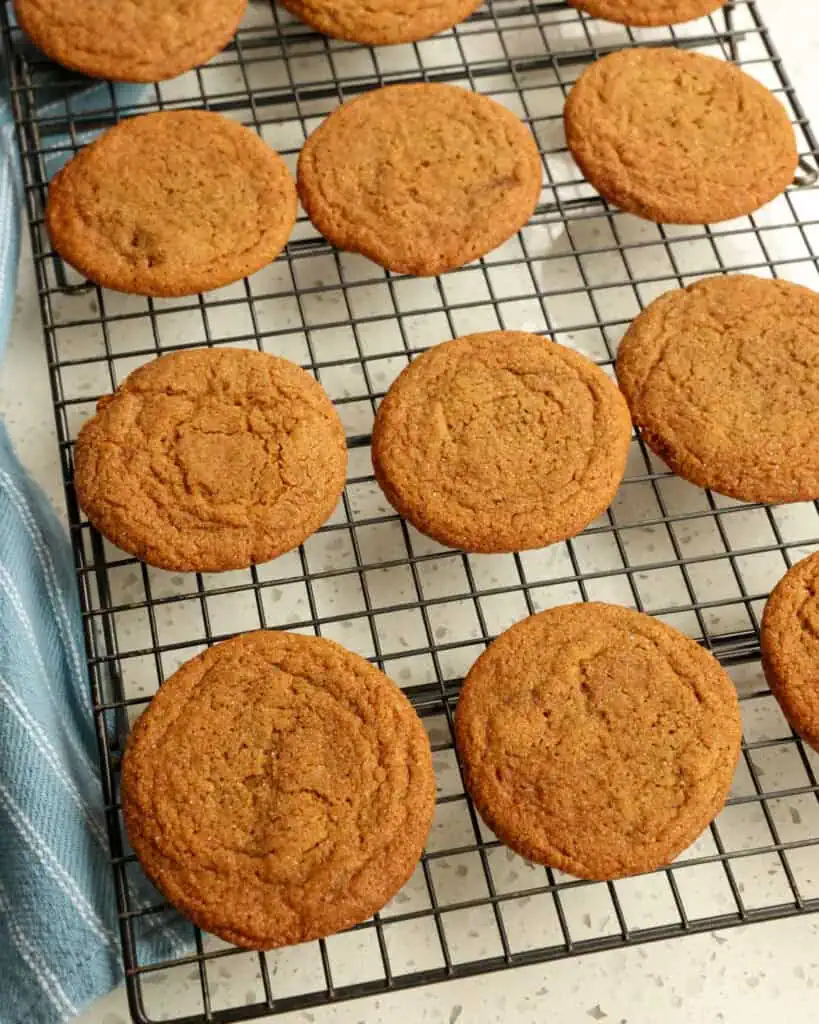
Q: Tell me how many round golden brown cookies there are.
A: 12